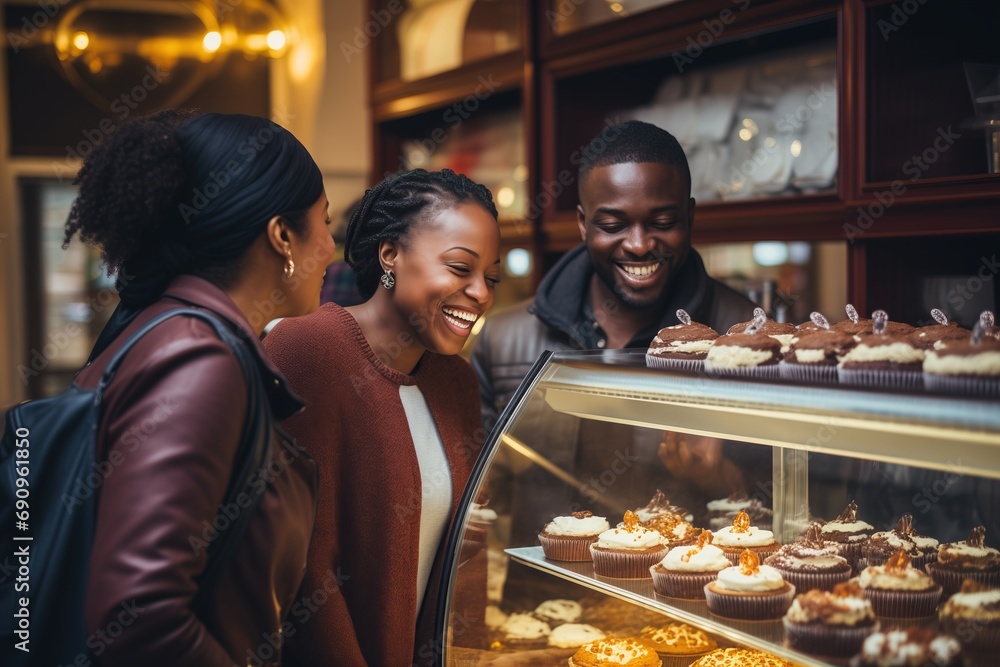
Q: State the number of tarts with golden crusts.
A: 3